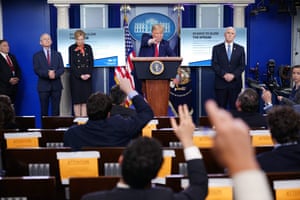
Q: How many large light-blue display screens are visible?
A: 2